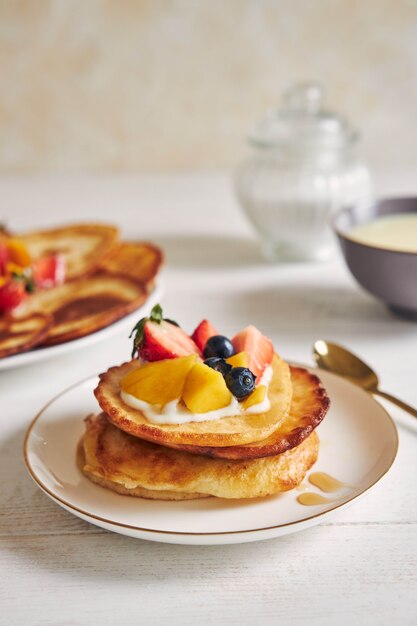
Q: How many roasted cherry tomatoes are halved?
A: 0